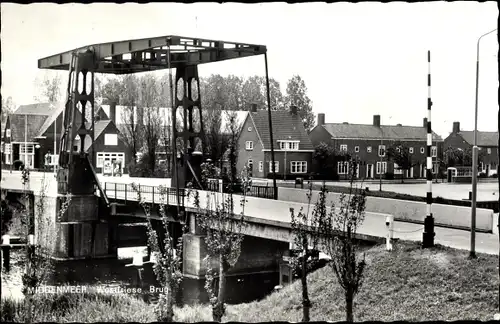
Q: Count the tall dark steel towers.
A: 2